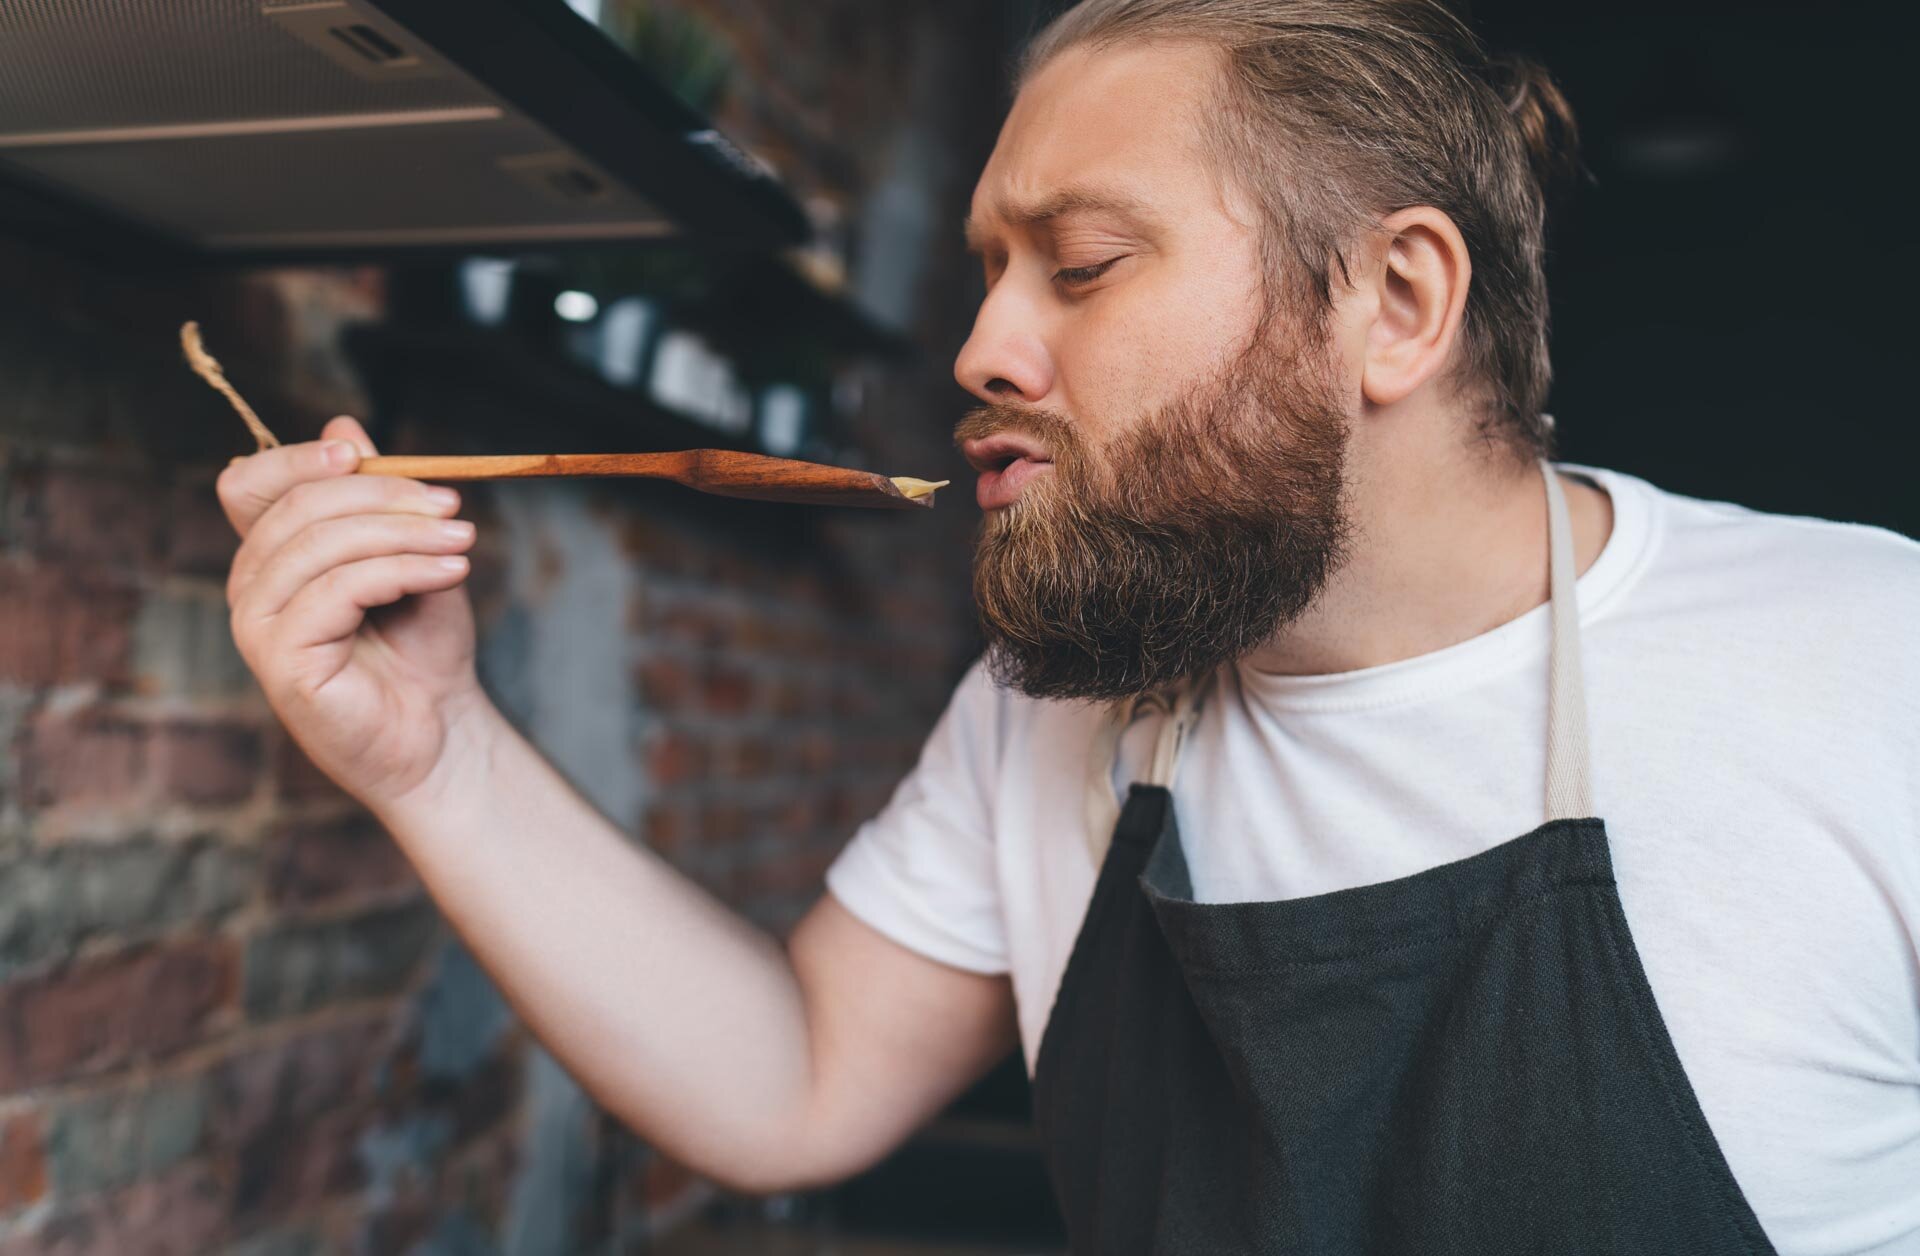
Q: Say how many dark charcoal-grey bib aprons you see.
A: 1